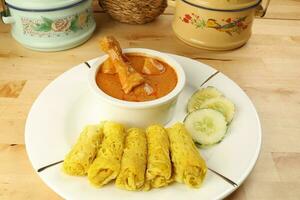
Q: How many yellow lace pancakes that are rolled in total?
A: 5